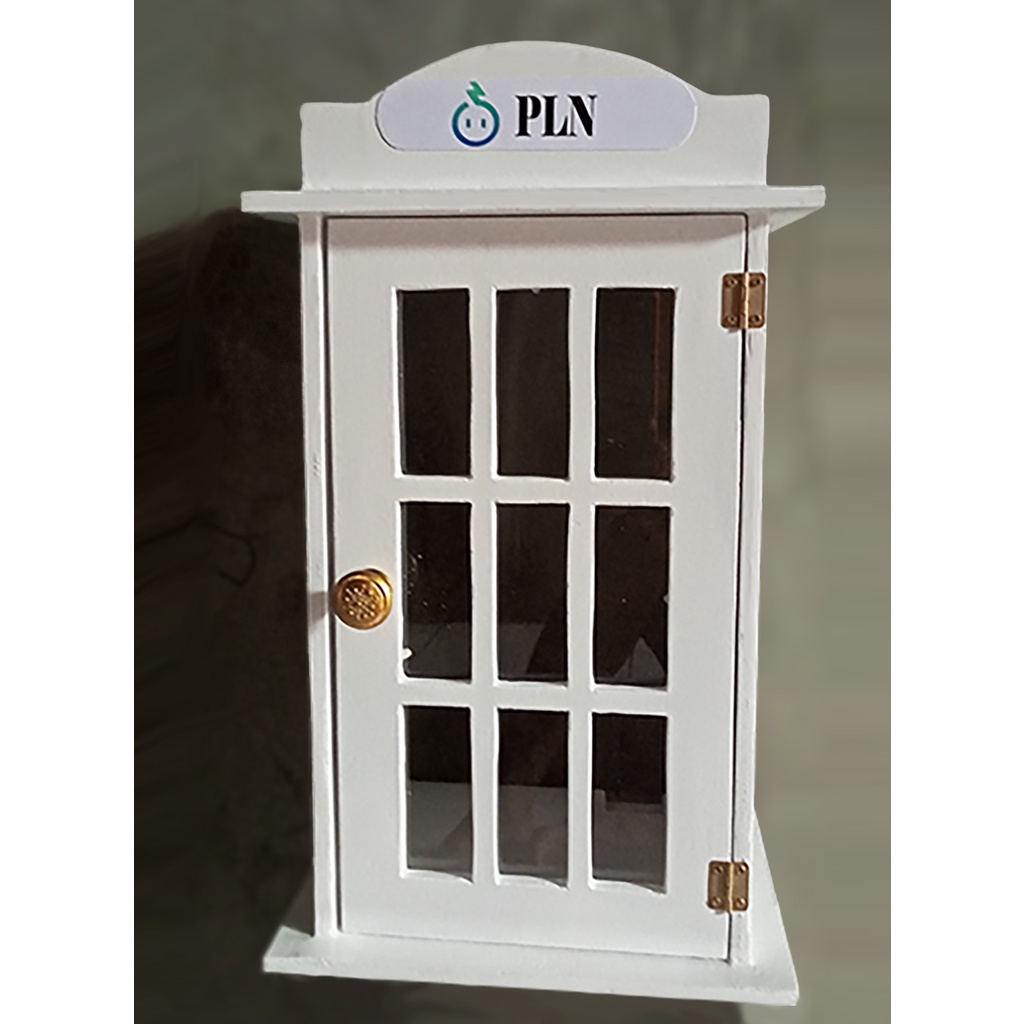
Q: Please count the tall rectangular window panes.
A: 9